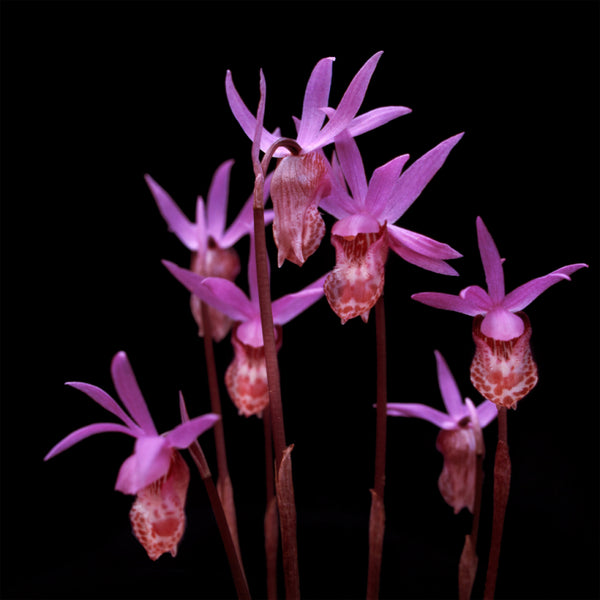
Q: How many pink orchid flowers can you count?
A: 7